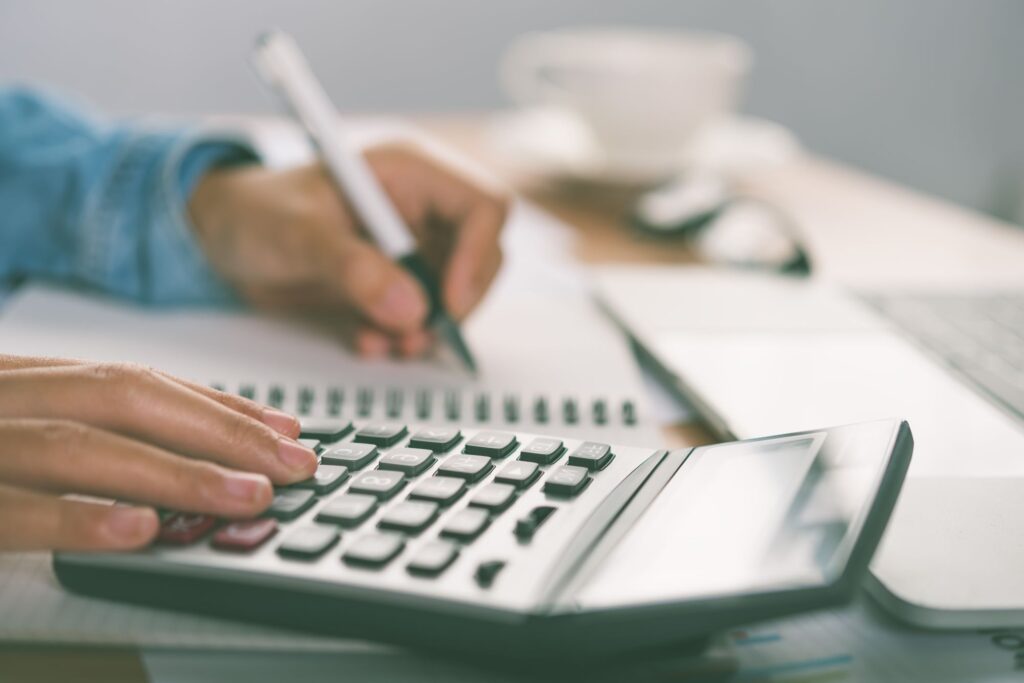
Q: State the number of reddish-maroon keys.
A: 2